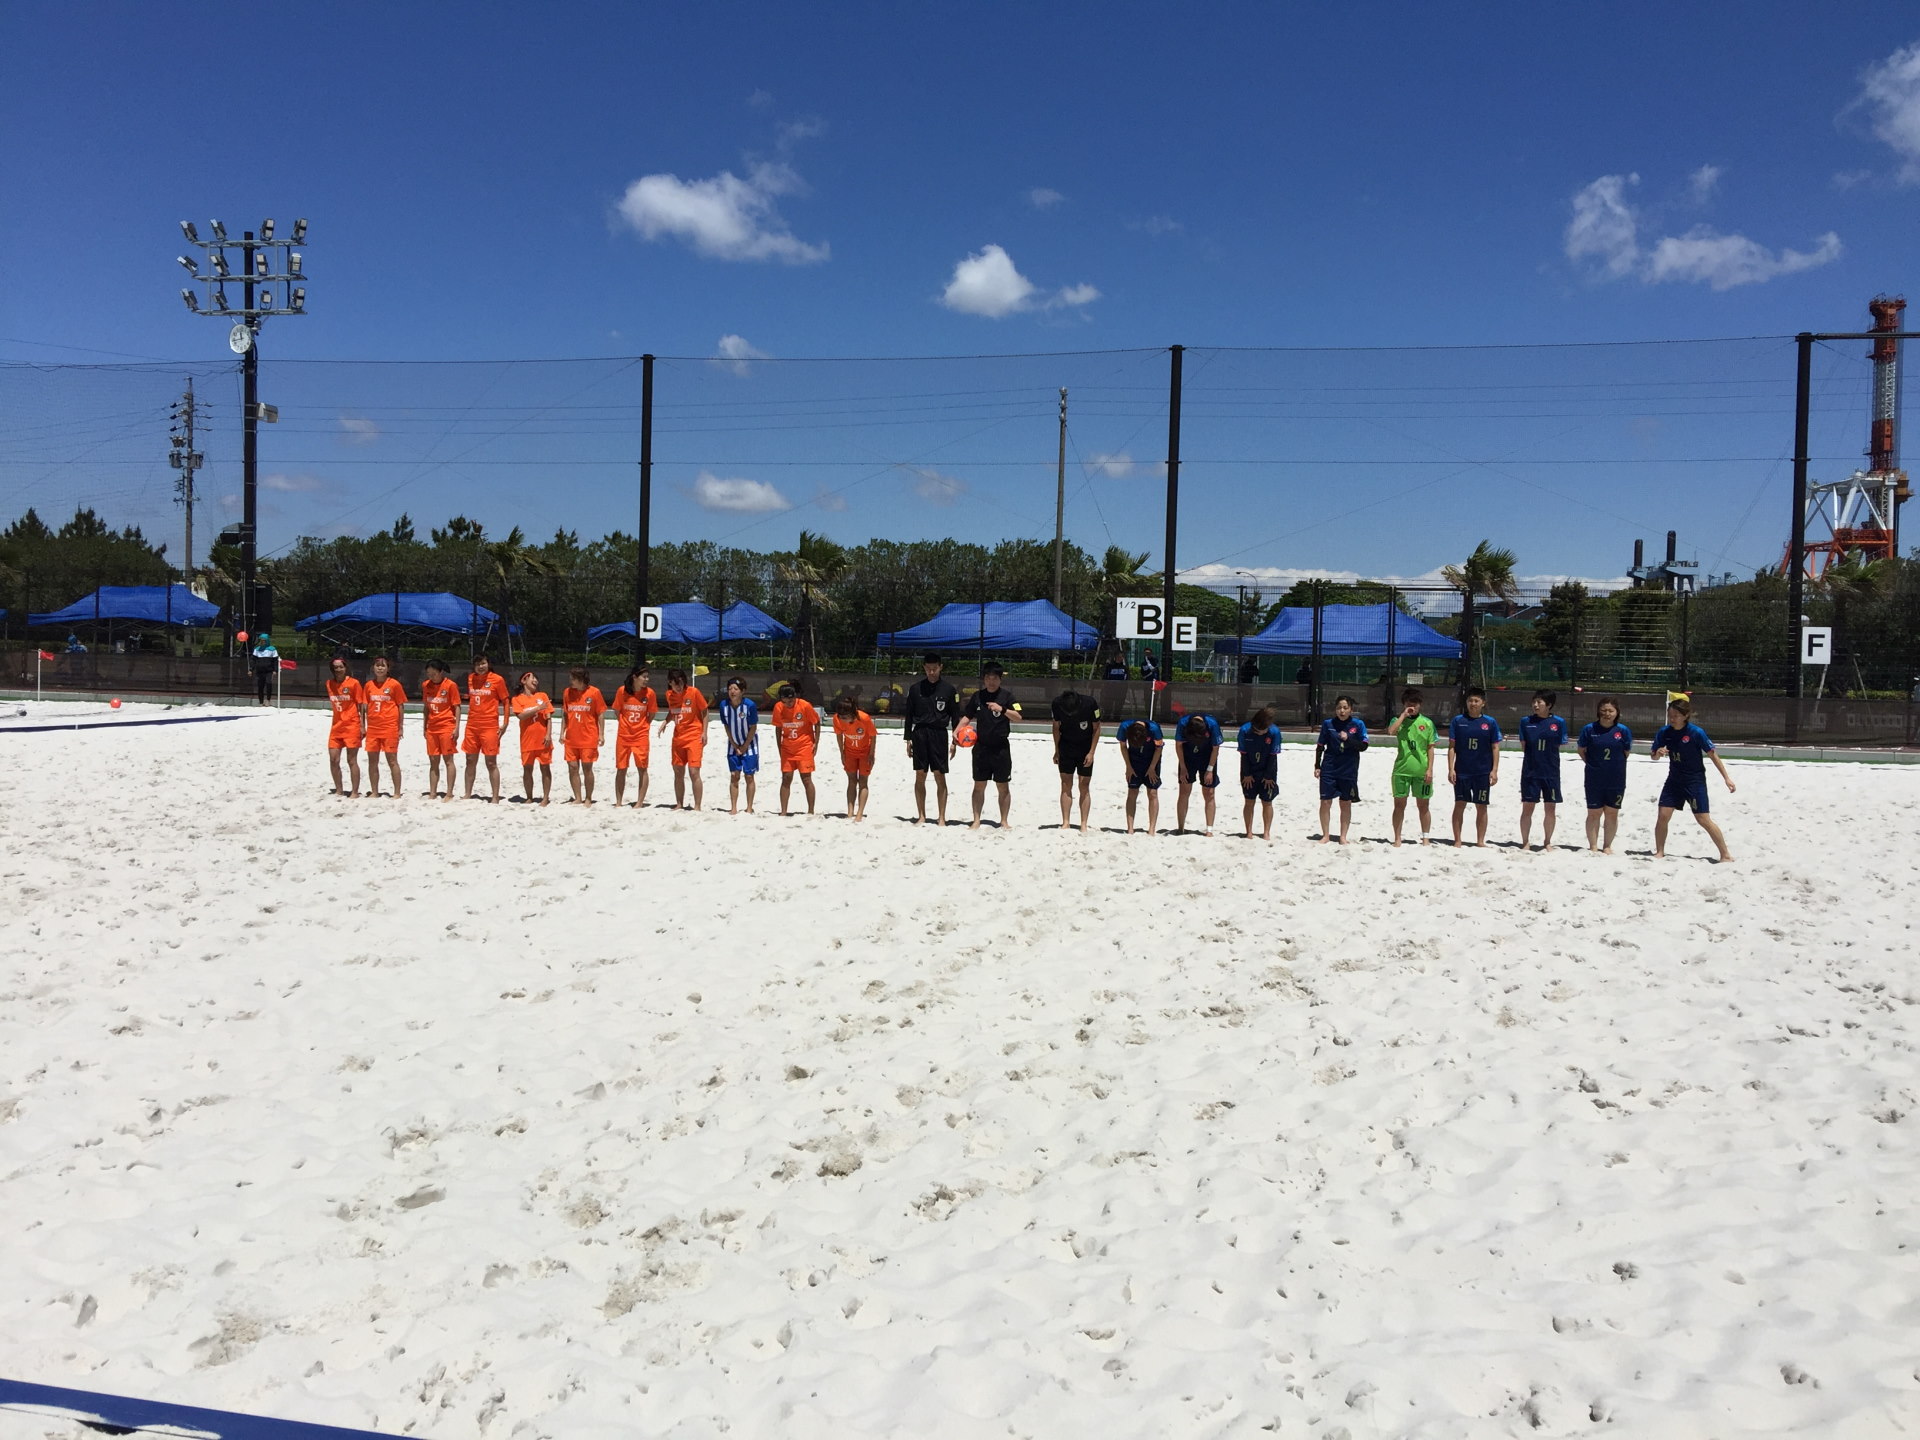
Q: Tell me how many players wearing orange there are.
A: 10